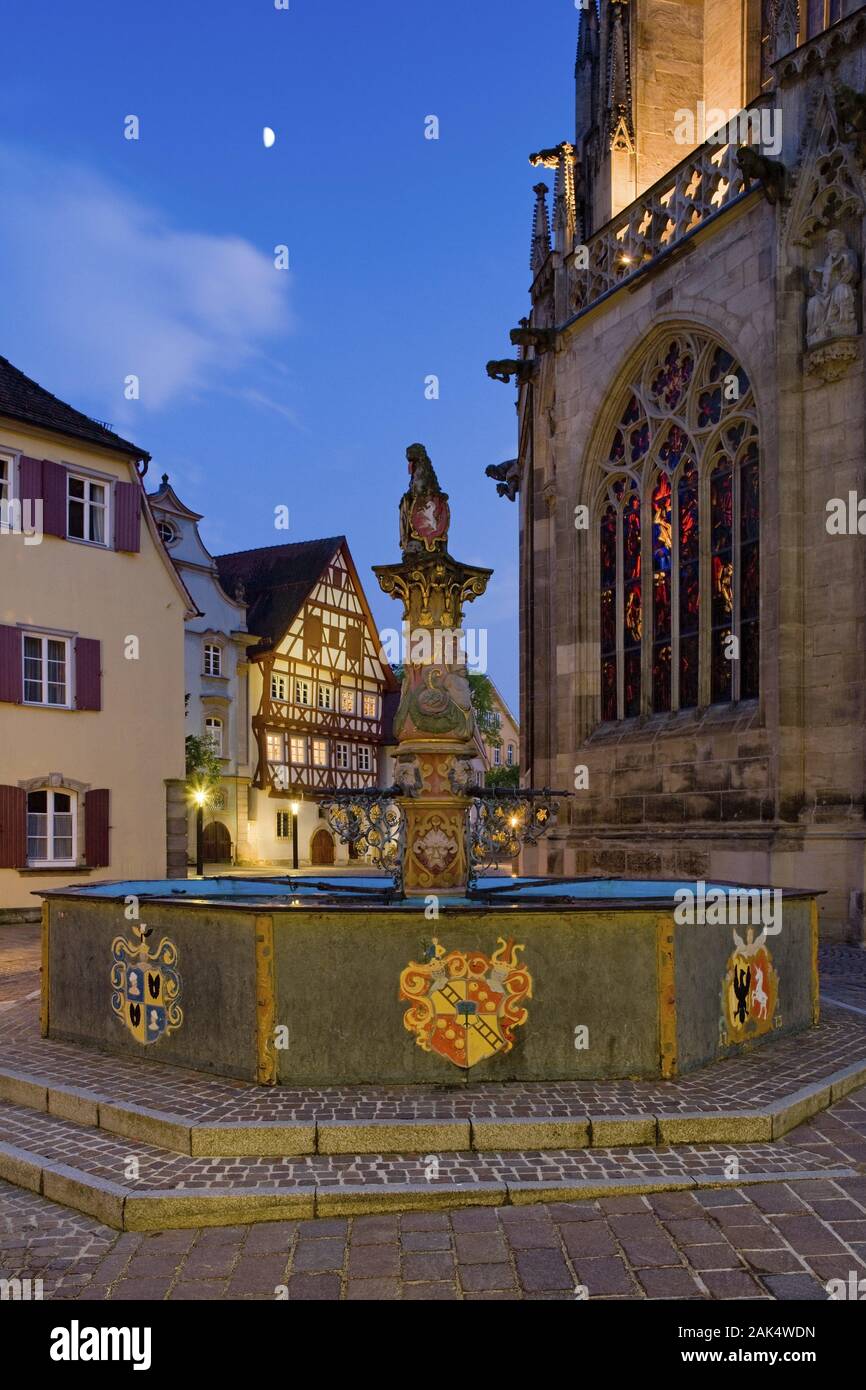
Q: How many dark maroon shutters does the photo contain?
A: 7